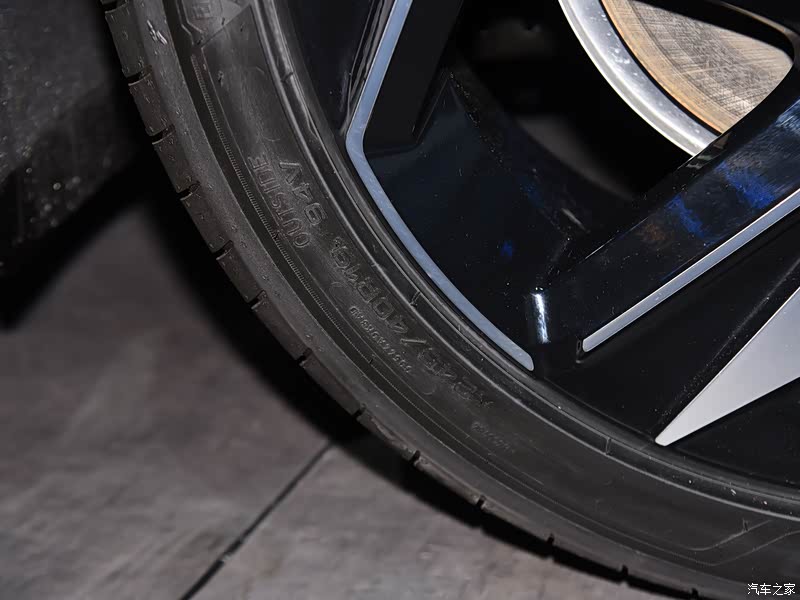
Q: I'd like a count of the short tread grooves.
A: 13